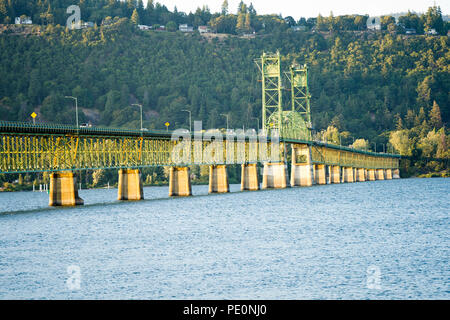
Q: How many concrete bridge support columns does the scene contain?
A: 15